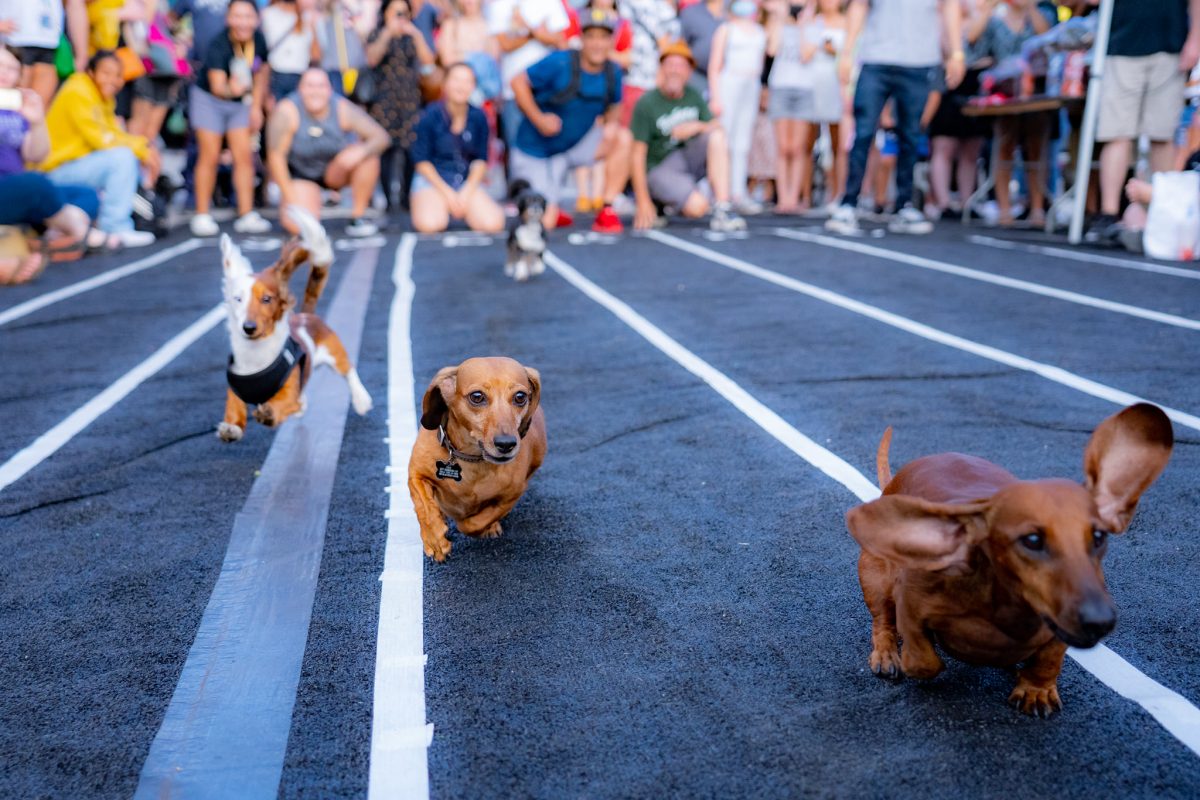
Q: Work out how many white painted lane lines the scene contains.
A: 7